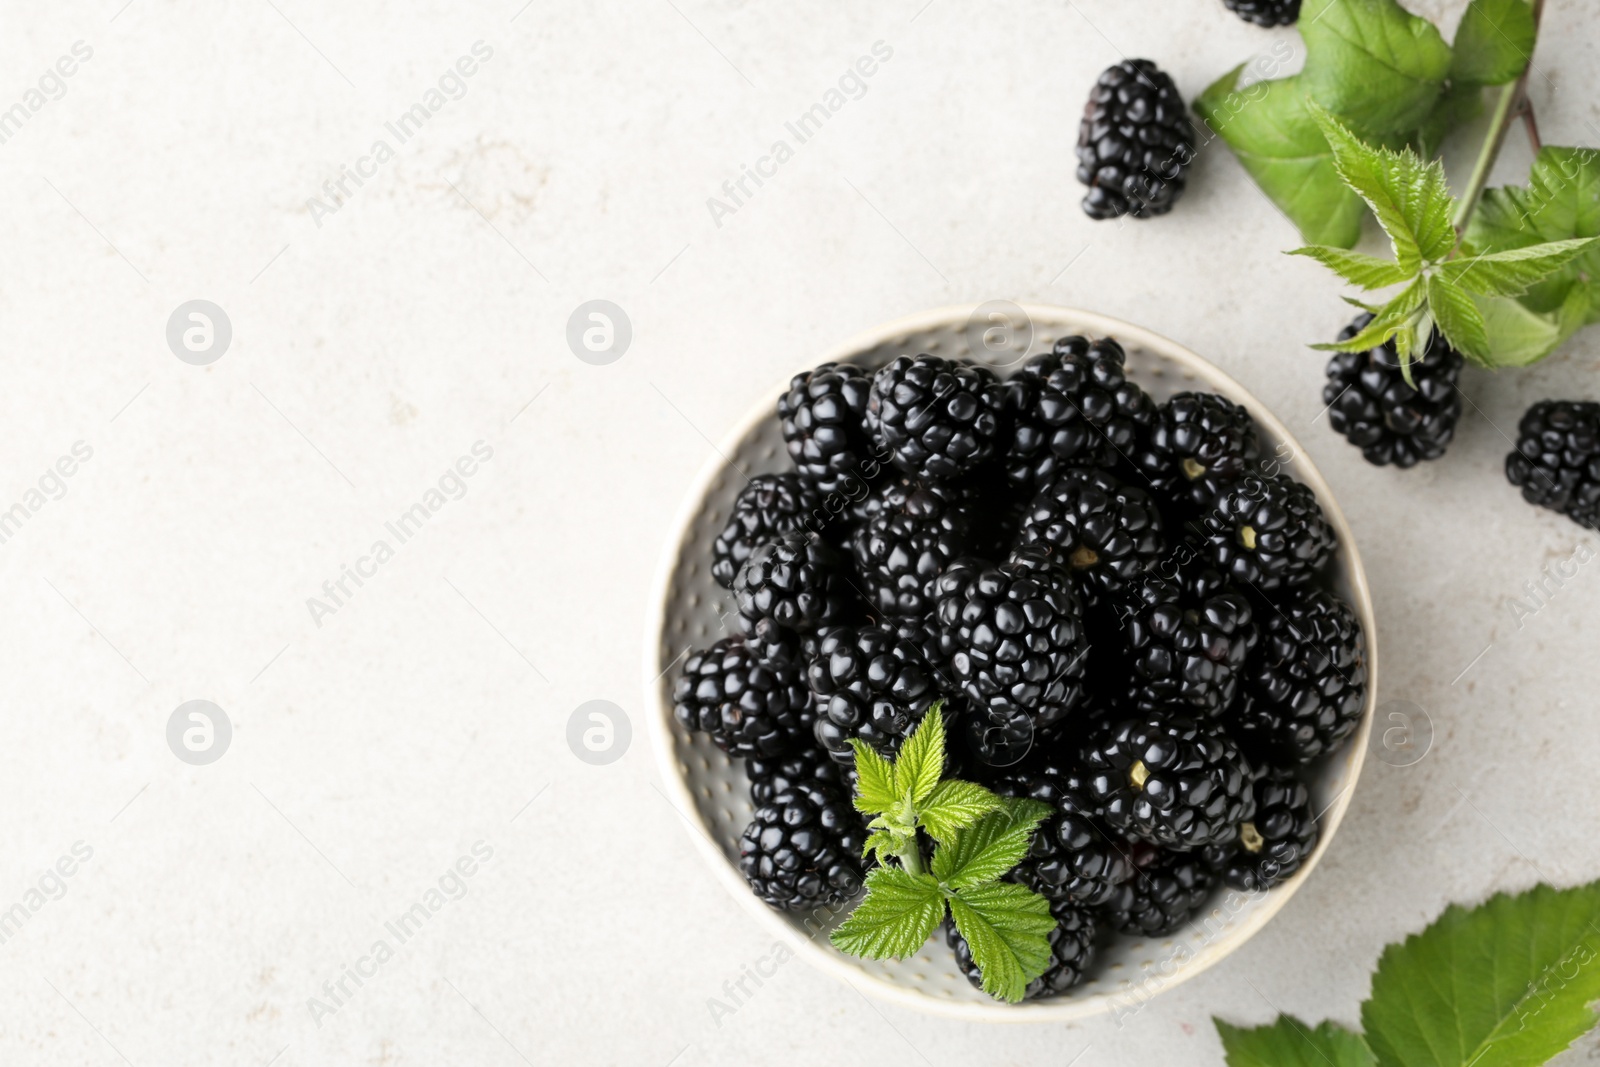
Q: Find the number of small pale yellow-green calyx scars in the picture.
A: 5